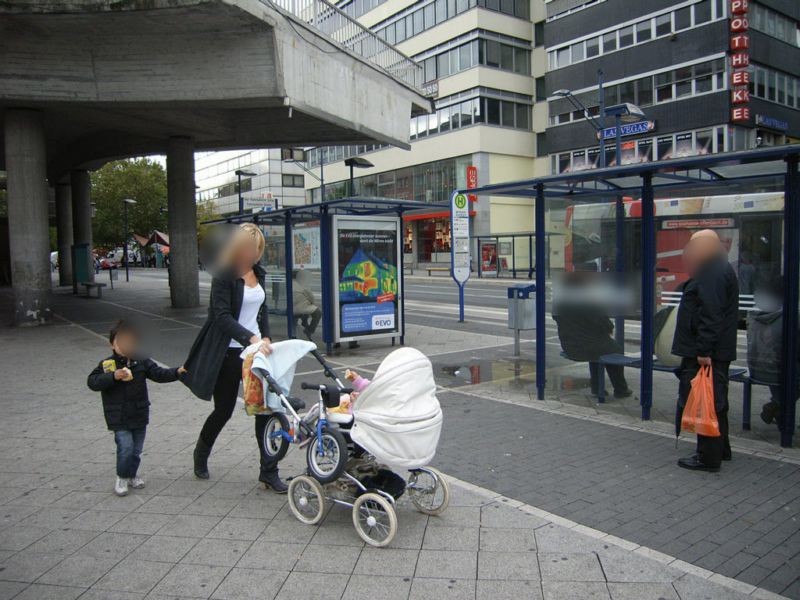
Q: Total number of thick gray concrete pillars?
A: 4